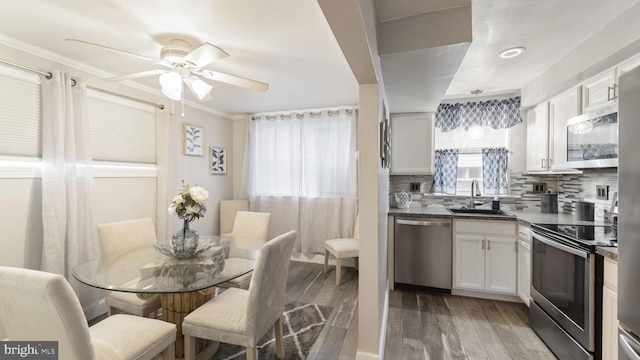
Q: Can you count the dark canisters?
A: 2